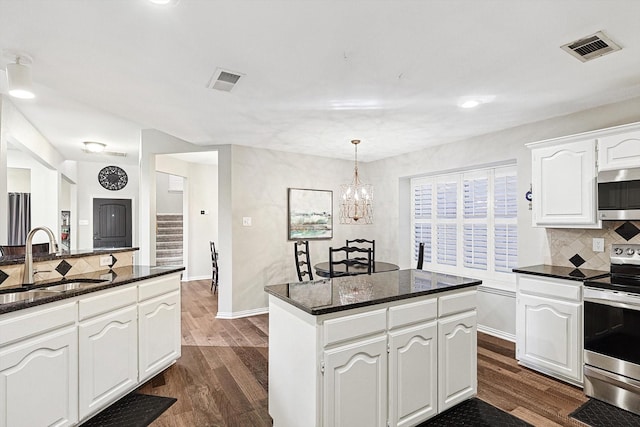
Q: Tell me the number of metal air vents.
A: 2